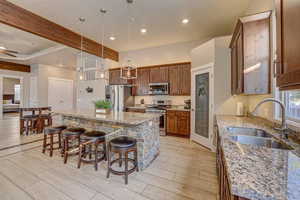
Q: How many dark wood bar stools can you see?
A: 4